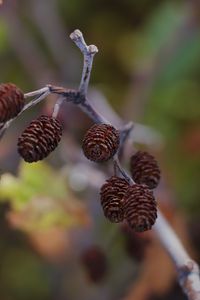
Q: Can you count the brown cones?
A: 6